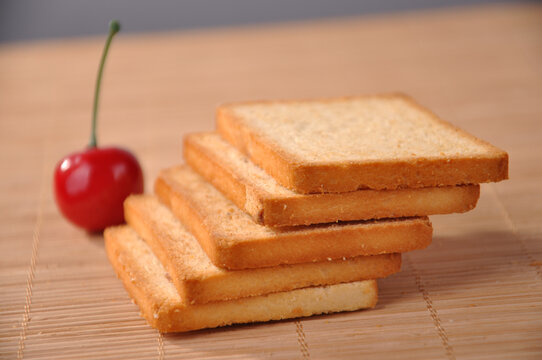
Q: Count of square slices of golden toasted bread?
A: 5